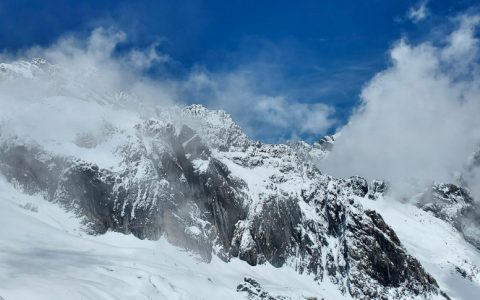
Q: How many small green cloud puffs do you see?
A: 0